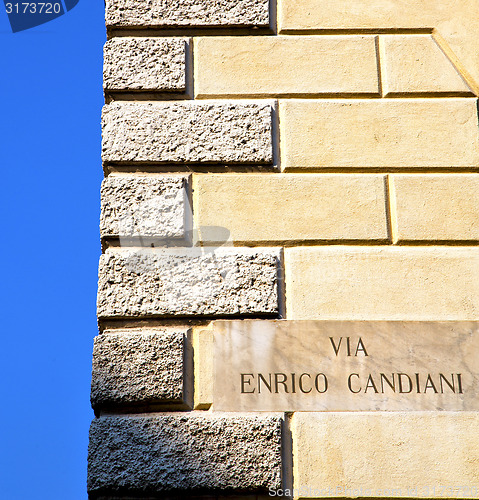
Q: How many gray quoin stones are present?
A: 7